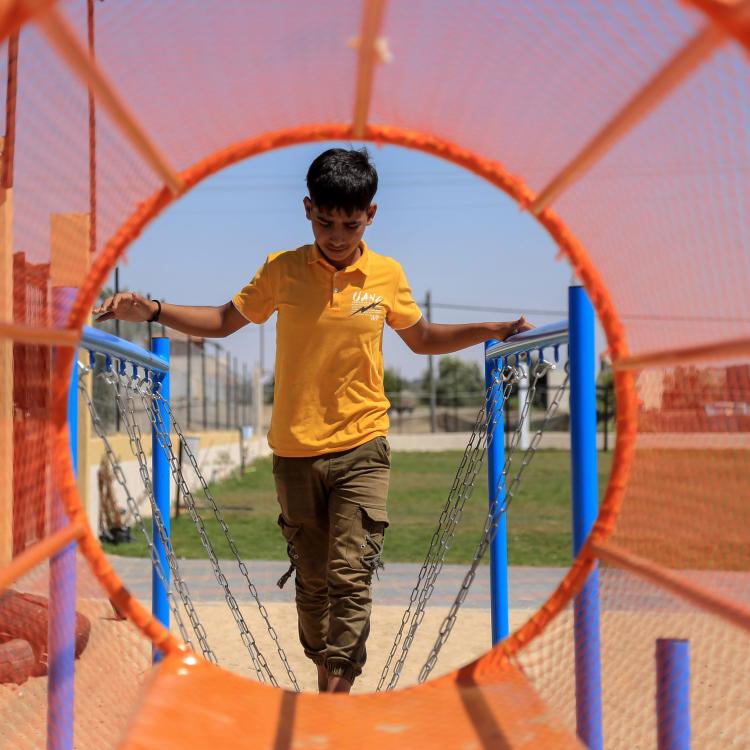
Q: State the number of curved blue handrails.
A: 2